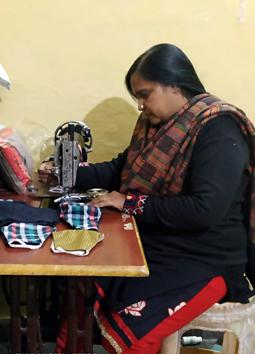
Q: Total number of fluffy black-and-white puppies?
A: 0